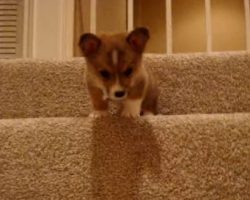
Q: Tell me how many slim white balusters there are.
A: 5